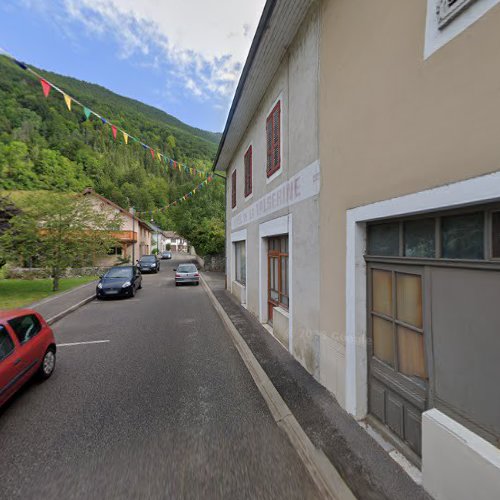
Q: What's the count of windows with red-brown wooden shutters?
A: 3